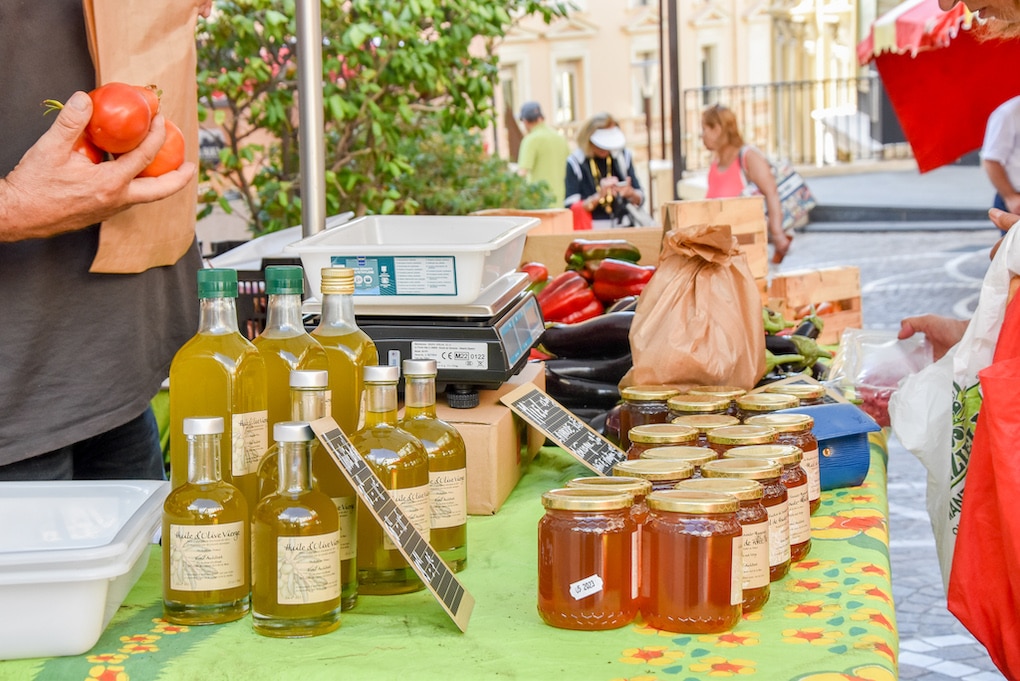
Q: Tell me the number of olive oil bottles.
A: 8